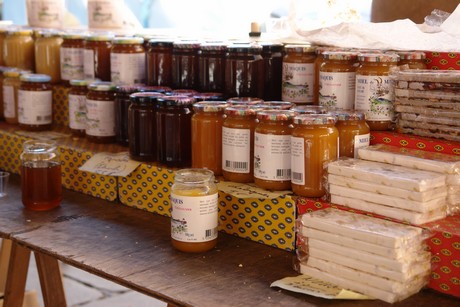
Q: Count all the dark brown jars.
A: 11